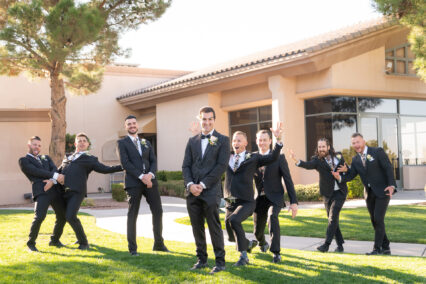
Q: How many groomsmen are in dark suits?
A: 7